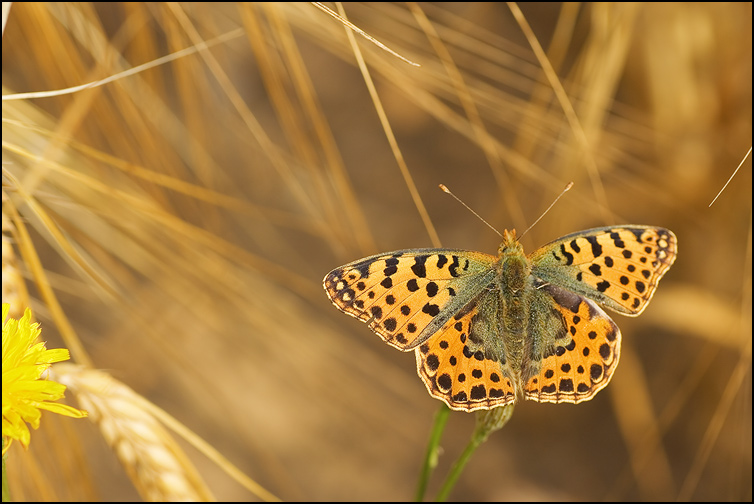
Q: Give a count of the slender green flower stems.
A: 2